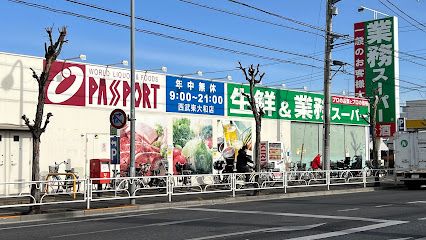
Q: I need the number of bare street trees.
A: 3